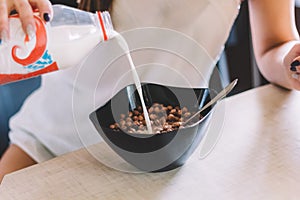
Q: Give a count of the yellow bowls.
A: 0